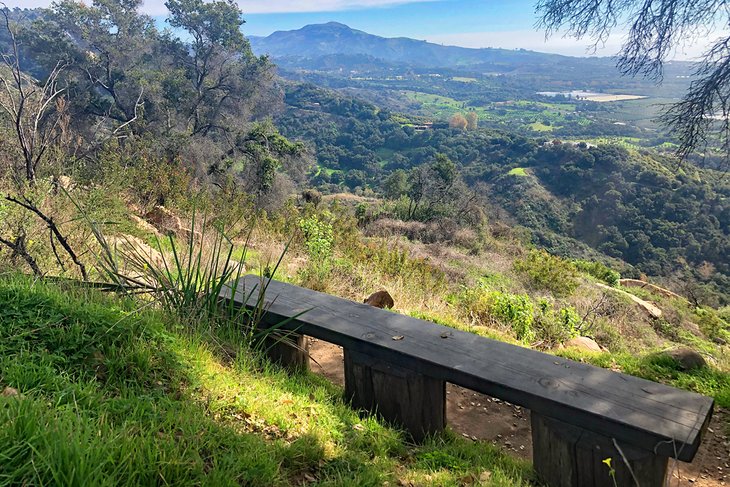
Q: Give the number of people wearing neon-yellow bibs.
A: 0